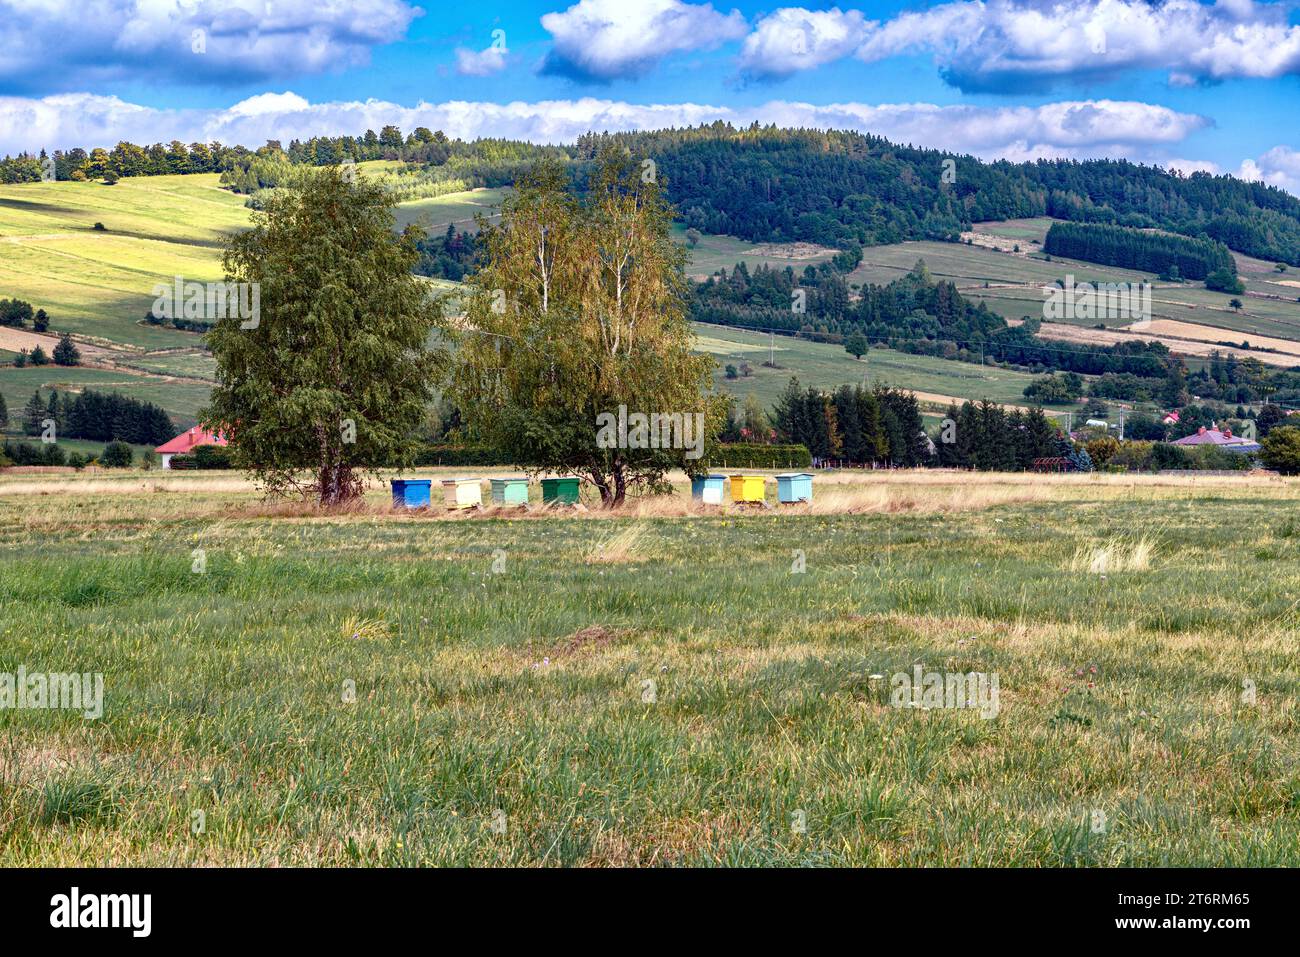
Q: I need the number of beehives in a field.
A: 7